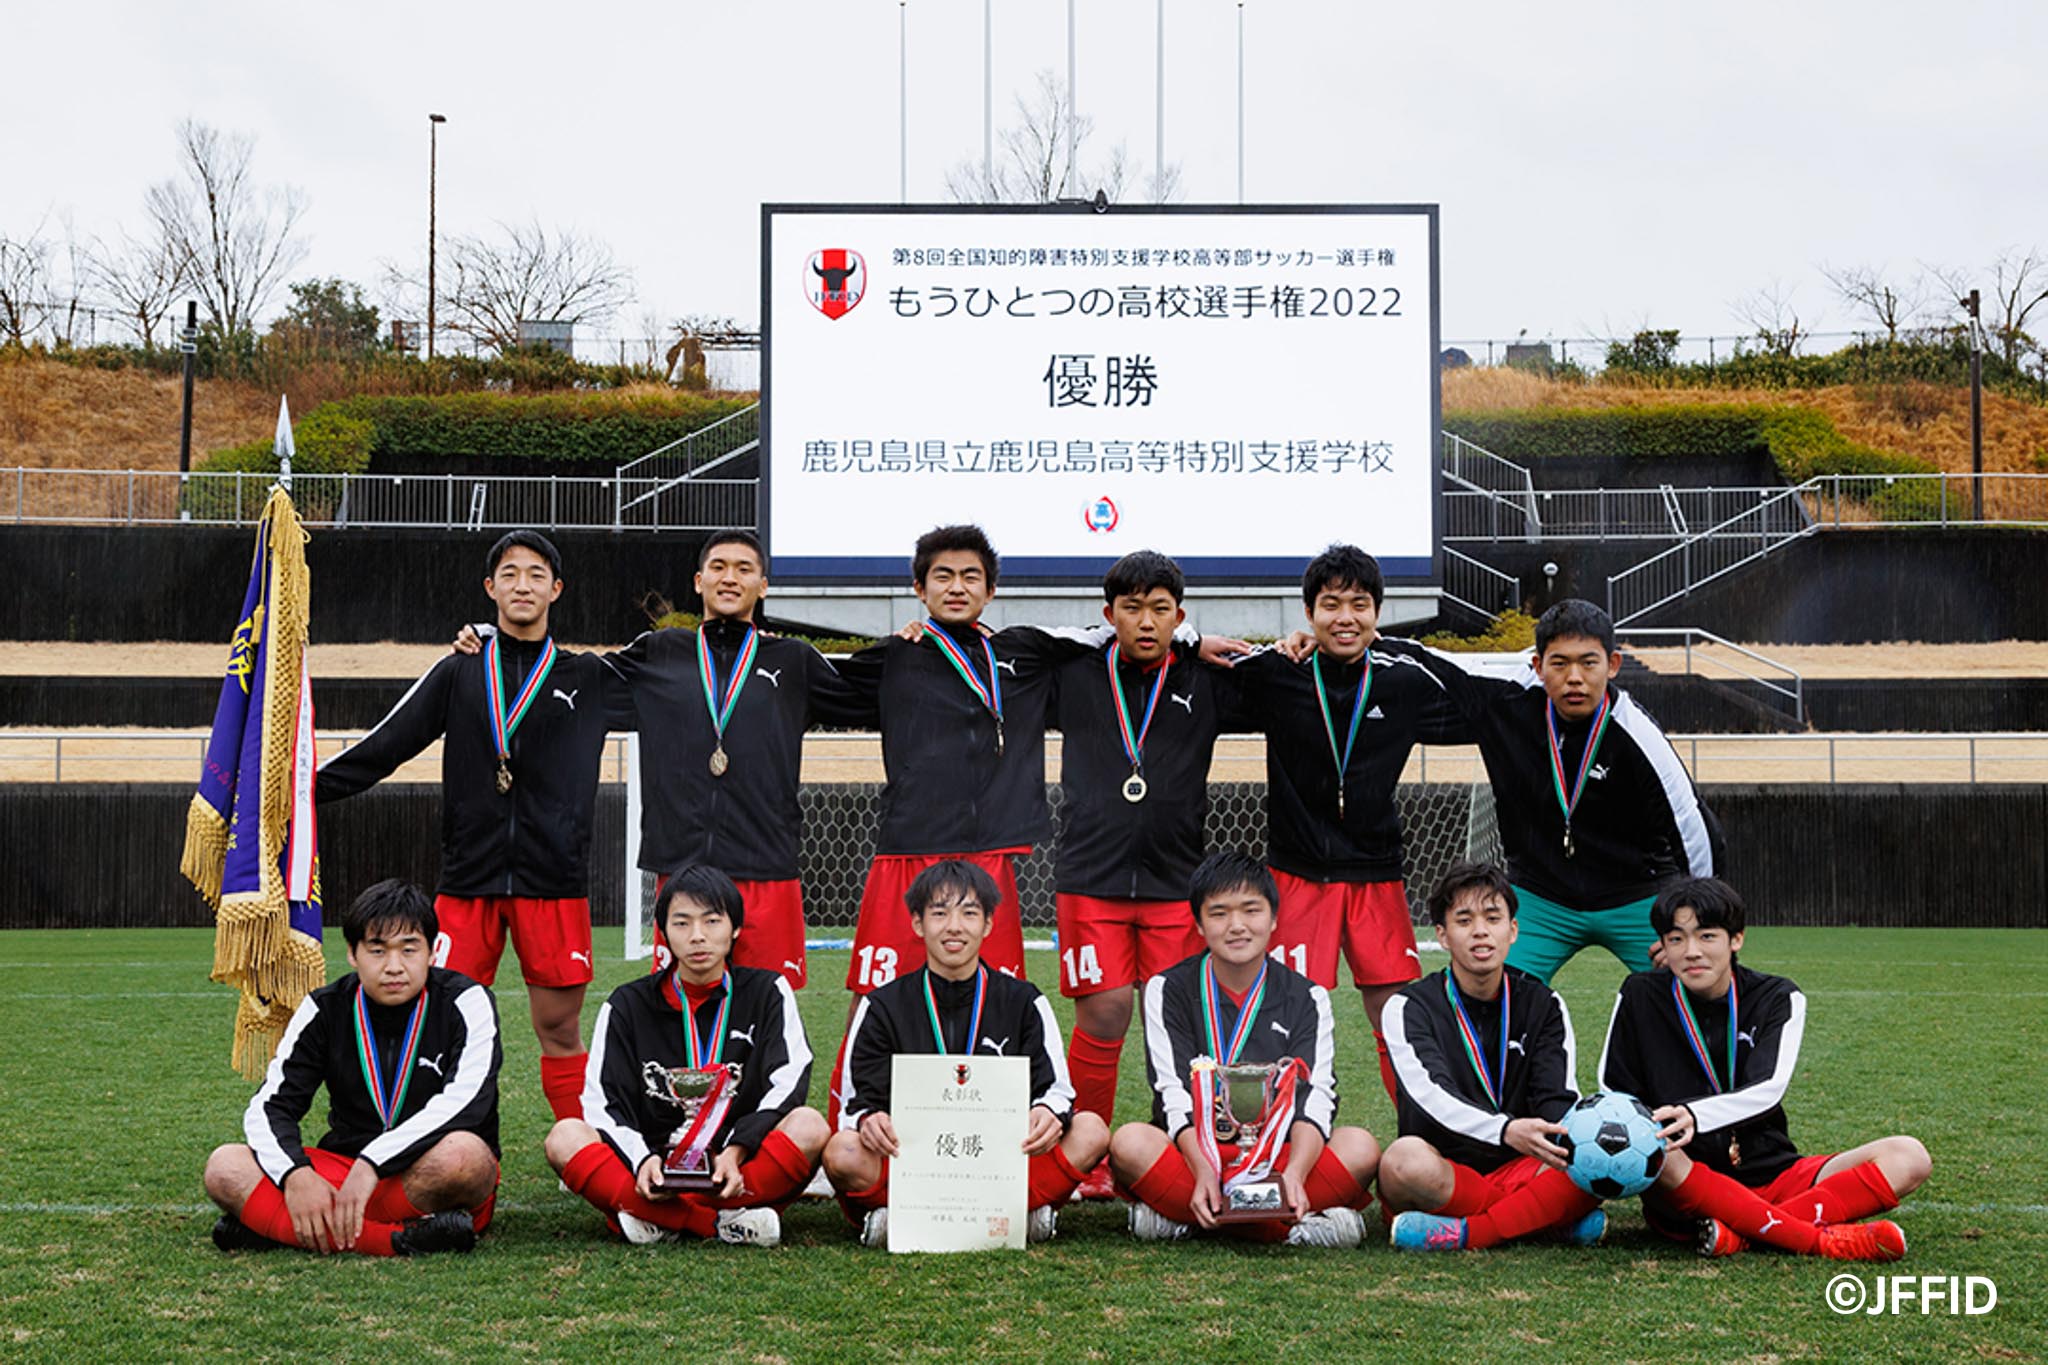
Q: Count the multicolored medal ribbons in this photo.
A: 12